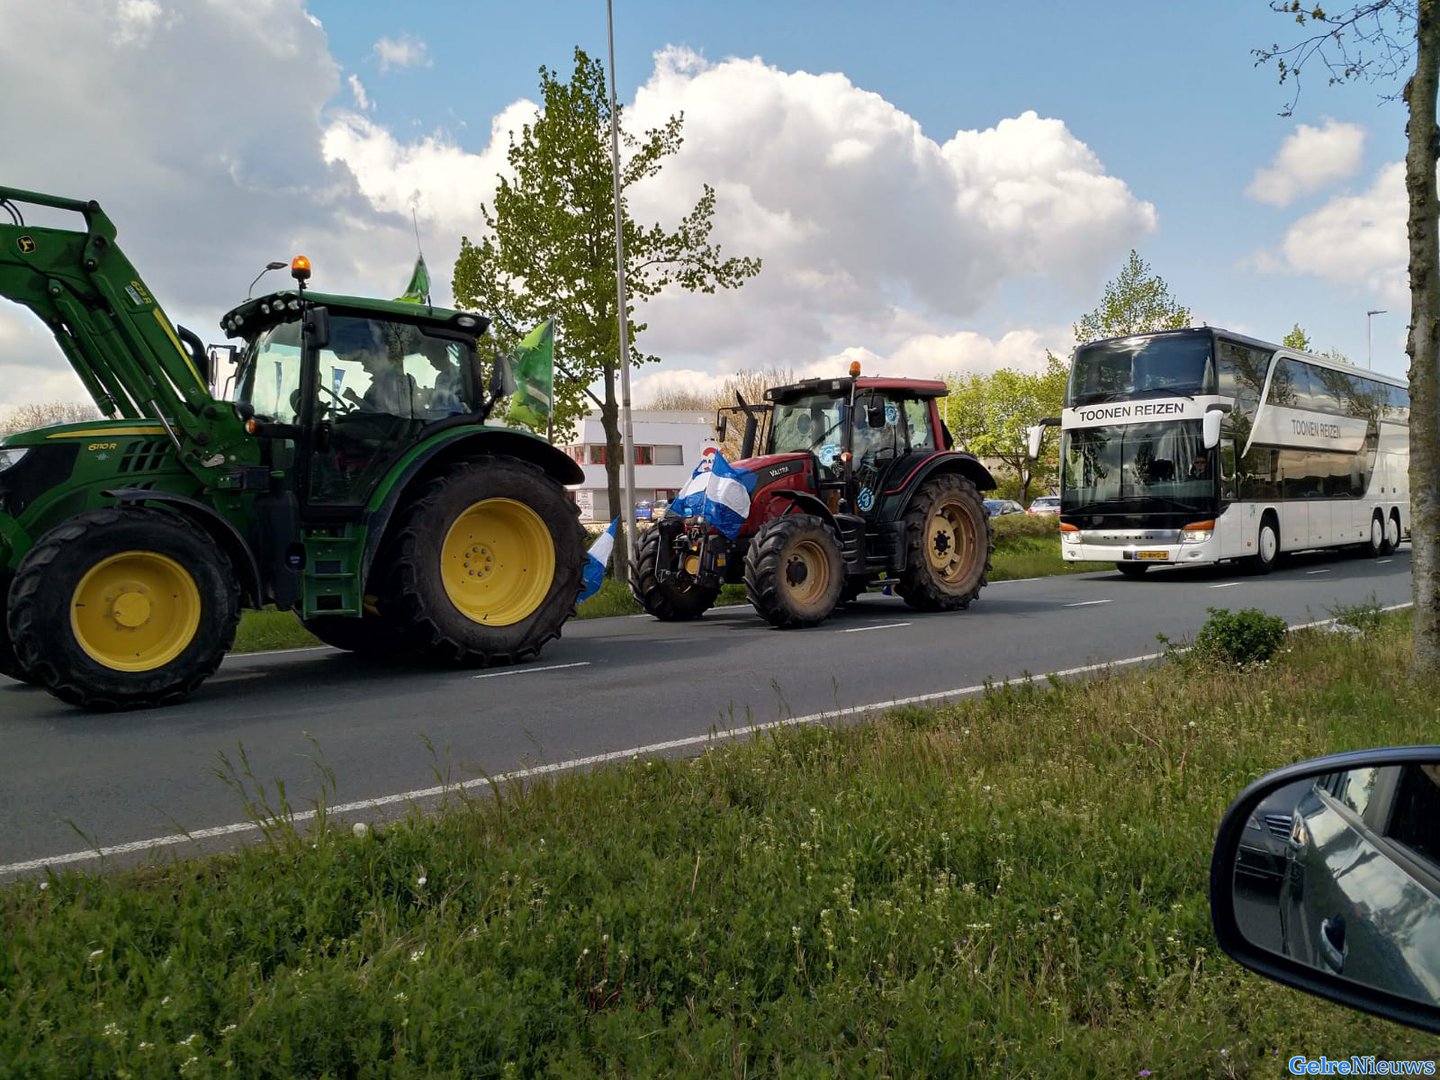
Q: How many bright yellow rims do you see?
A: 2